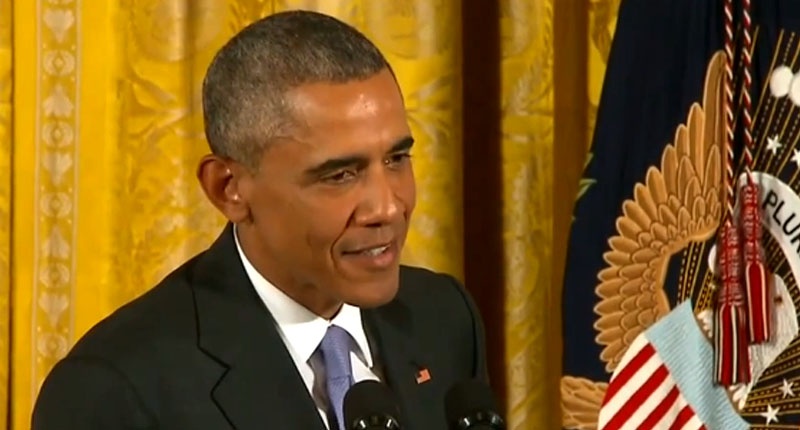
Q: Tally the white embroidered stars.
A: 4